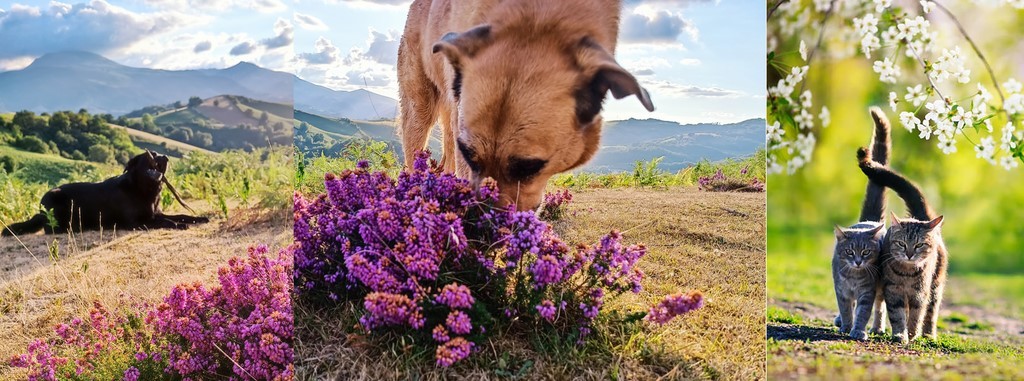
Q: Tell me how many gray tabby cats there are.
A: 2